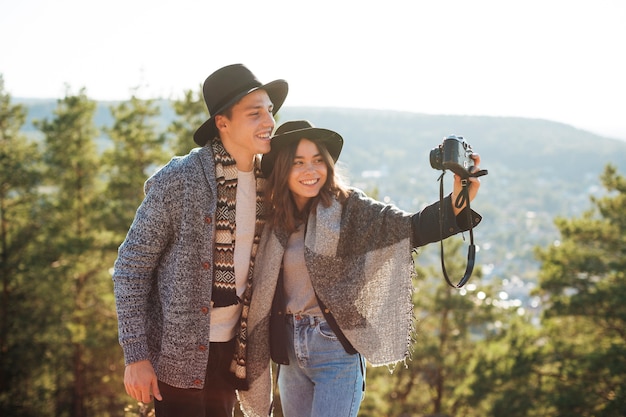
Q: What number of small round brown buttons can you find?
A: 5